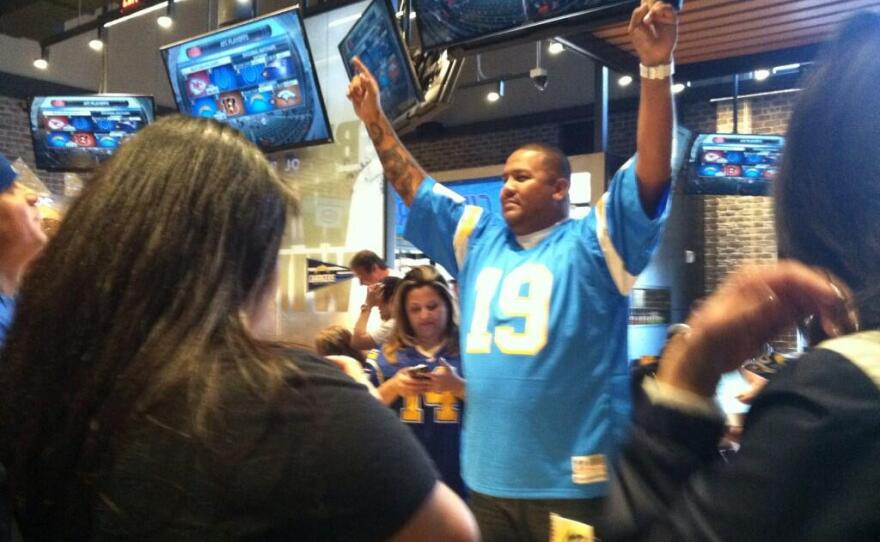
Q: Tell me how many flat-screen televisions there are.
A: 5